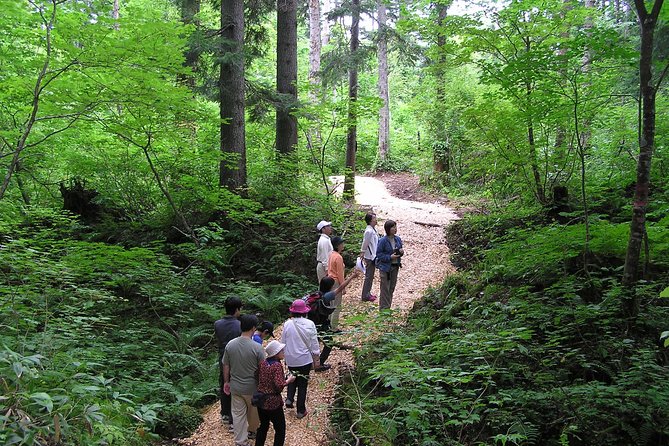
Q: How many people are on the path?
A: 10